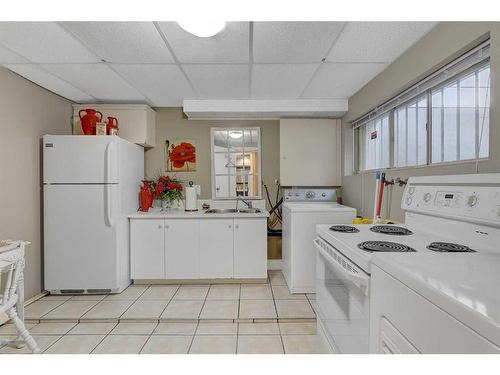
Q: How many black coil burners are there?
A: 4